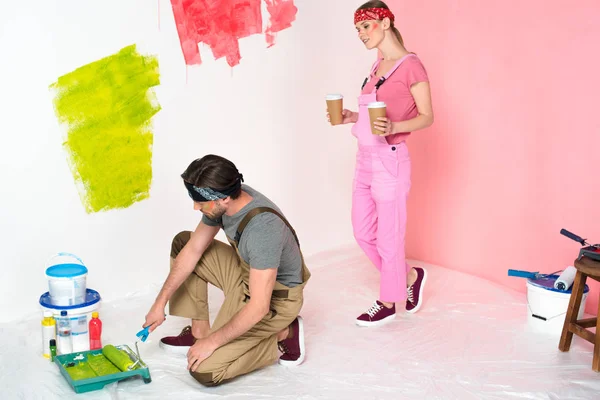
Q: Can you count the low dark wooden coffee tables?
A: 0